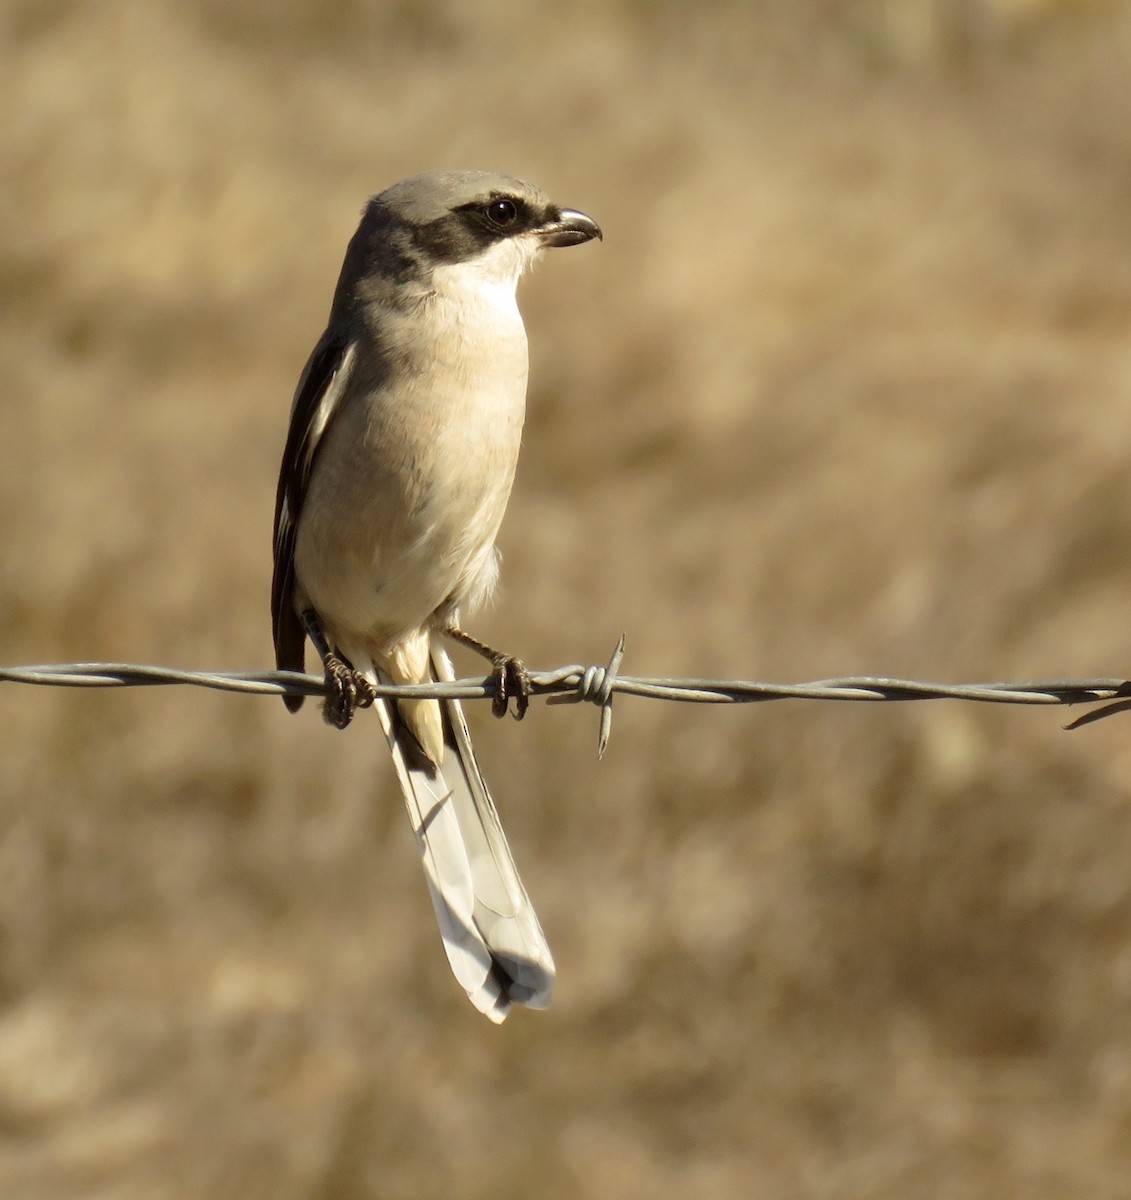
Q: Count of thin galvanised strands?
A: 2